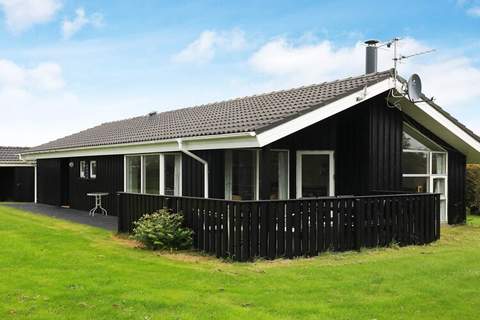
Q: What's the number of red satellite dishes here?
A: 0